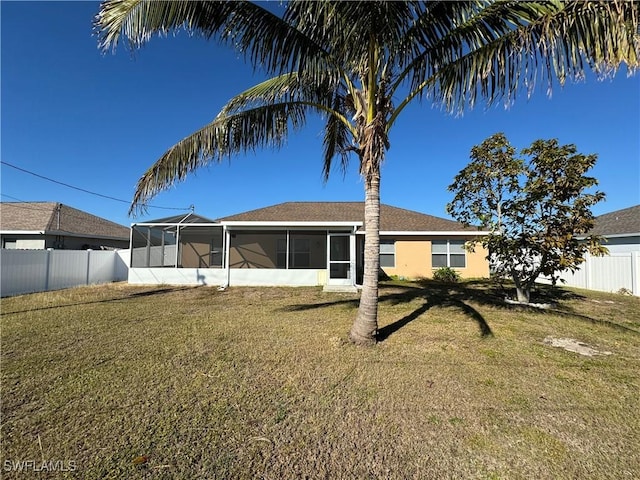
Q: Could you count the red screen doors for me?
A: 0